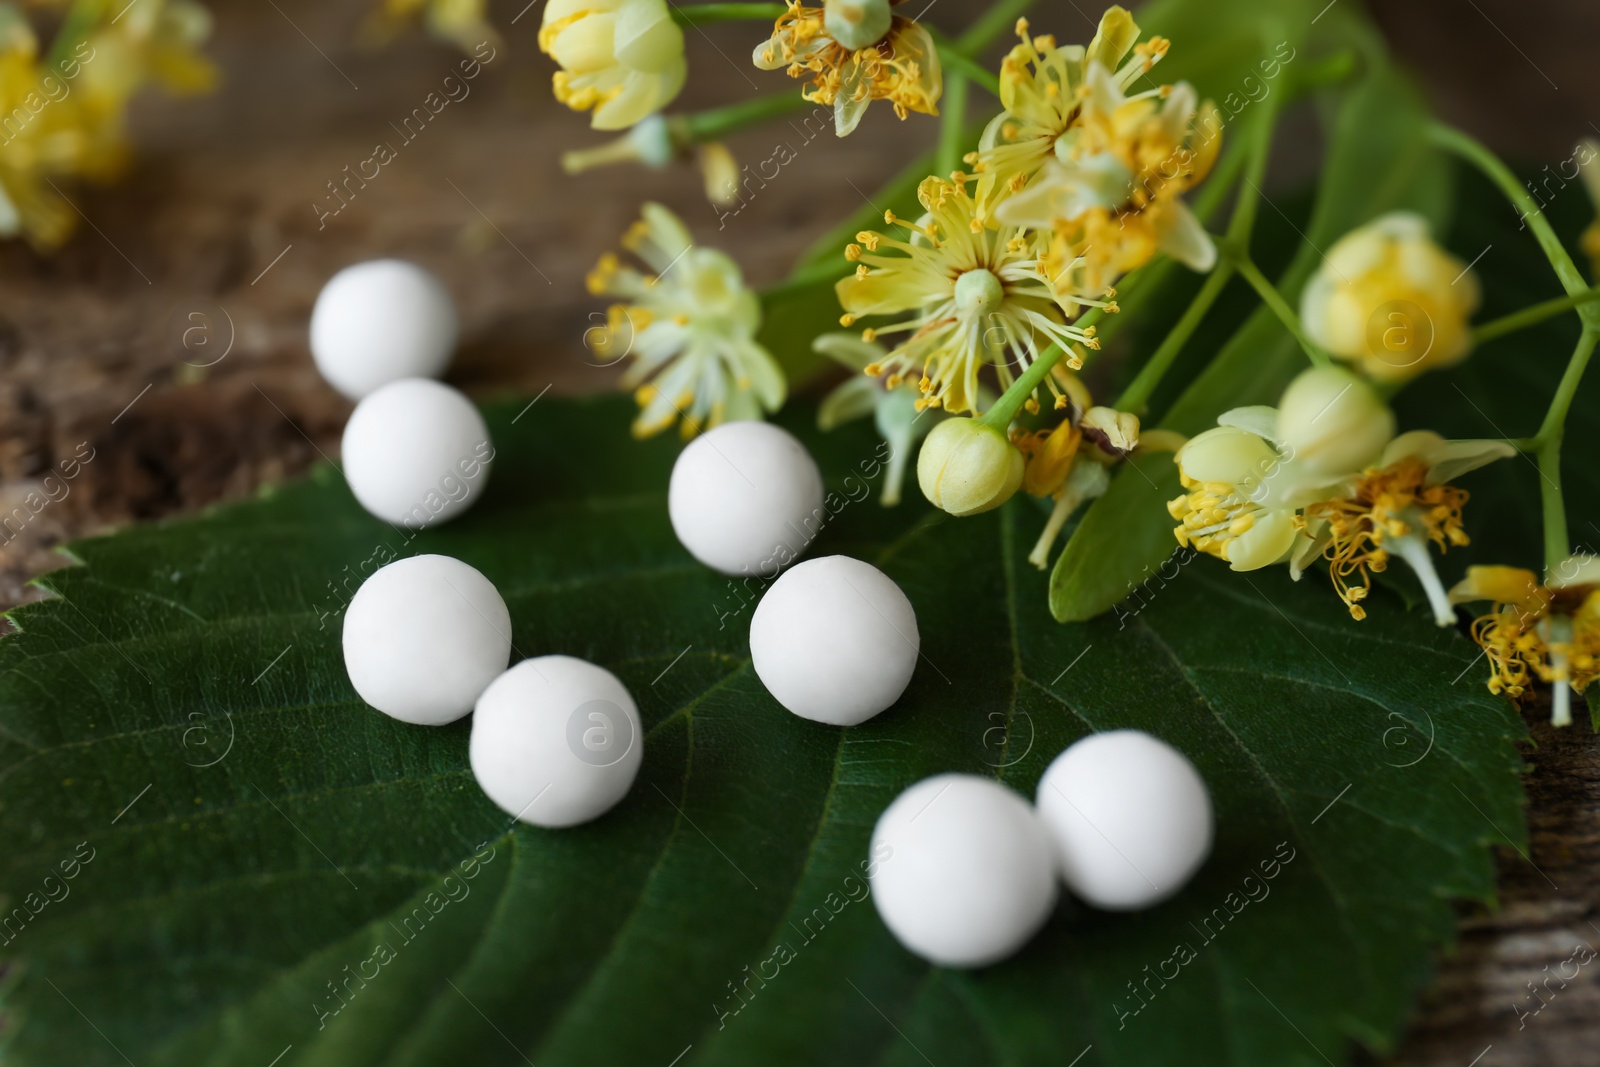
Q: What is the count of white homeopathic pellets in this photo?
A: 8